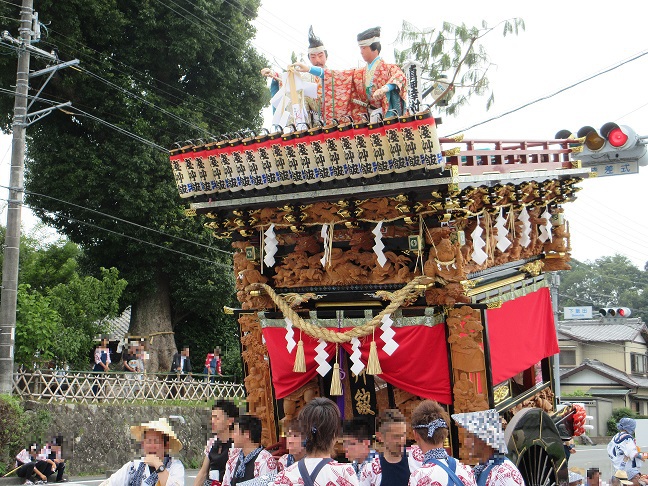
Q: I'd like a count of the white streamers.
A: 11